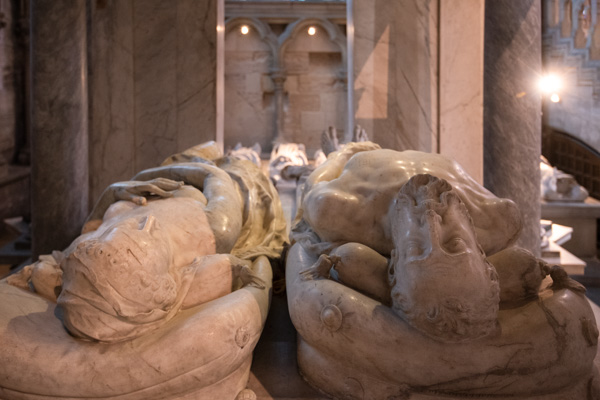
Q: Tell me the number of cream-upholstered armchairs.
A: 0